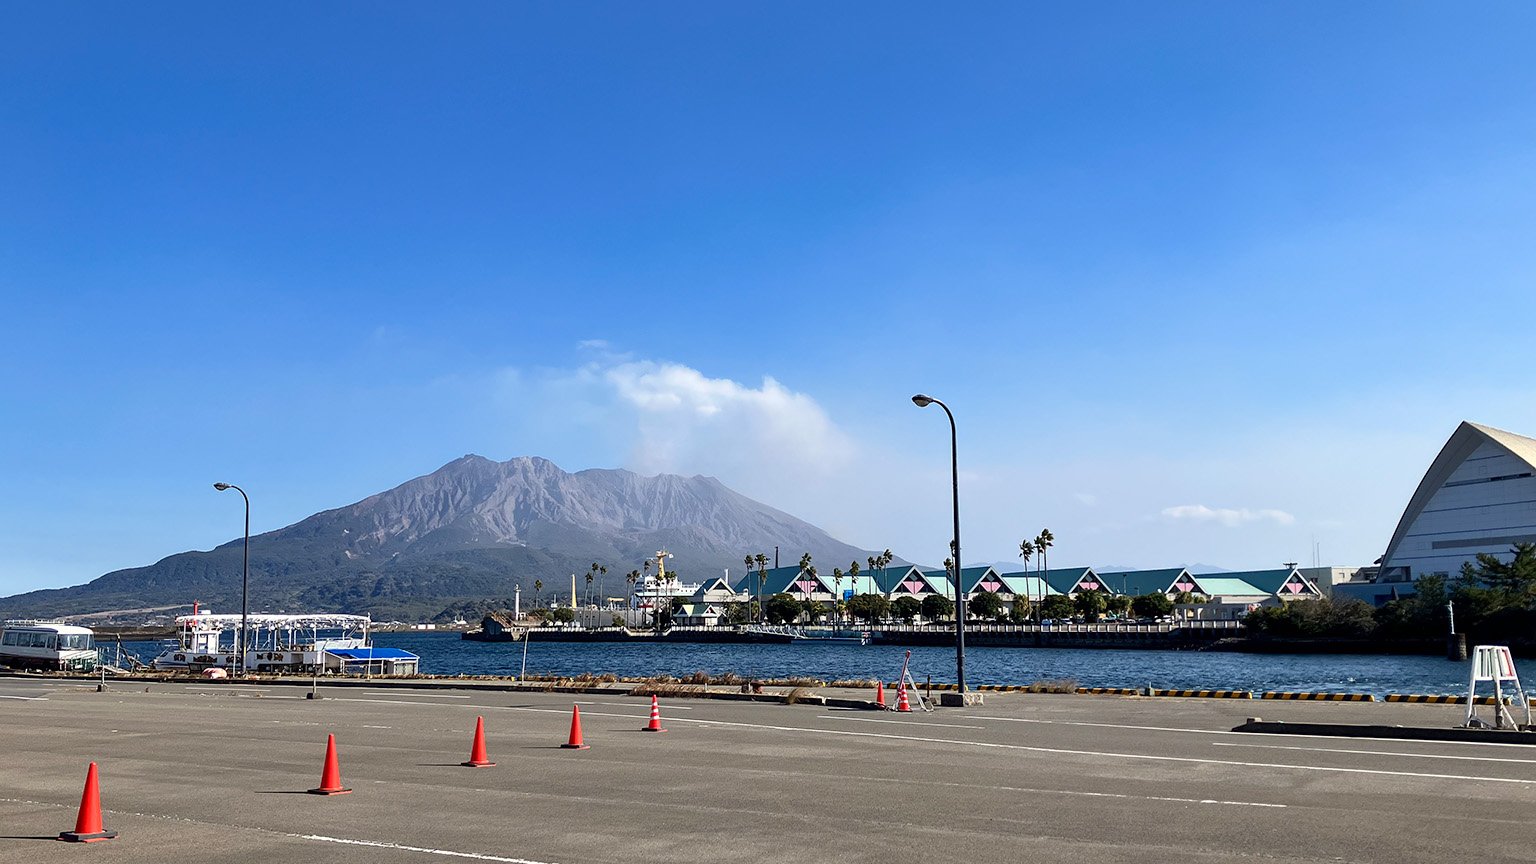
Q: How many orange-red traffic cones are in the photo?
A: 7